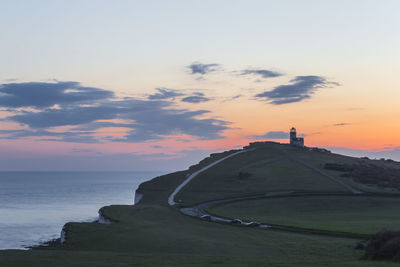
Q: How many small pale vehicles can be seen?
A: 3